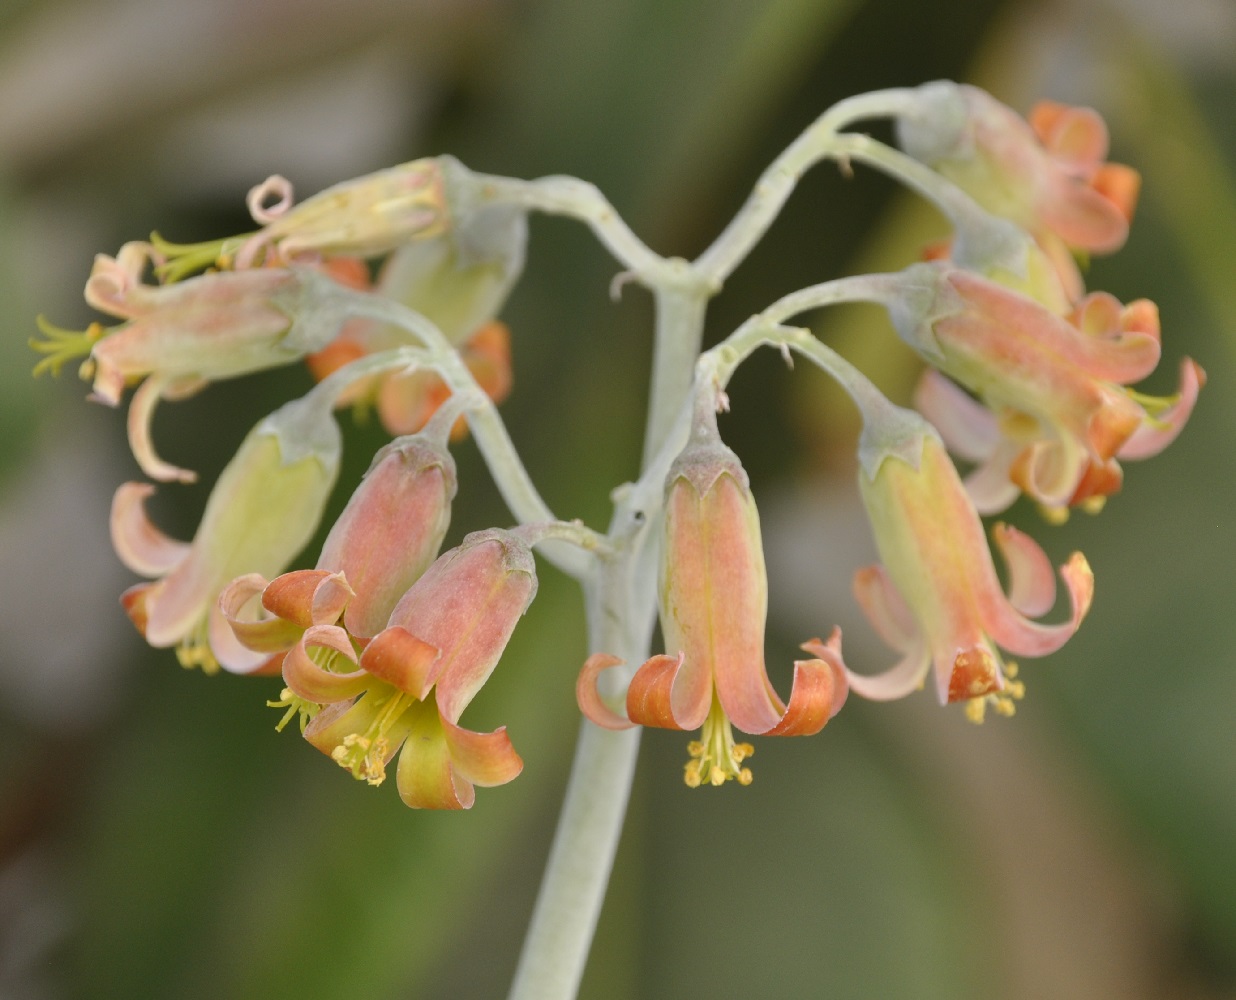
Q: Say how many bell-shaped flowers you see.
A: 11